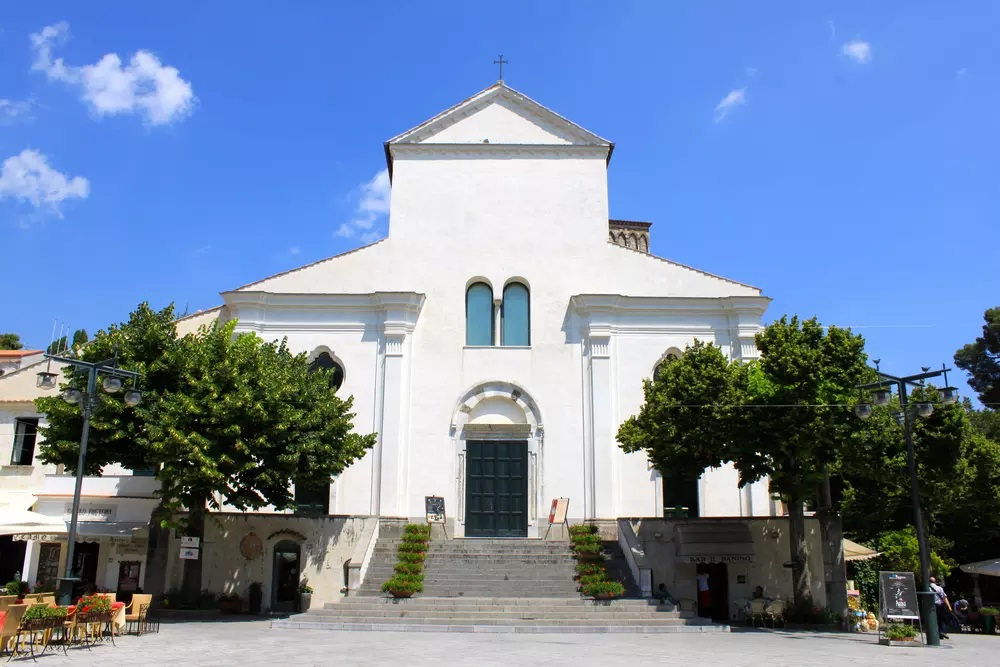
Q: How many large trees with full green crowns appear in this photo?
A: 2